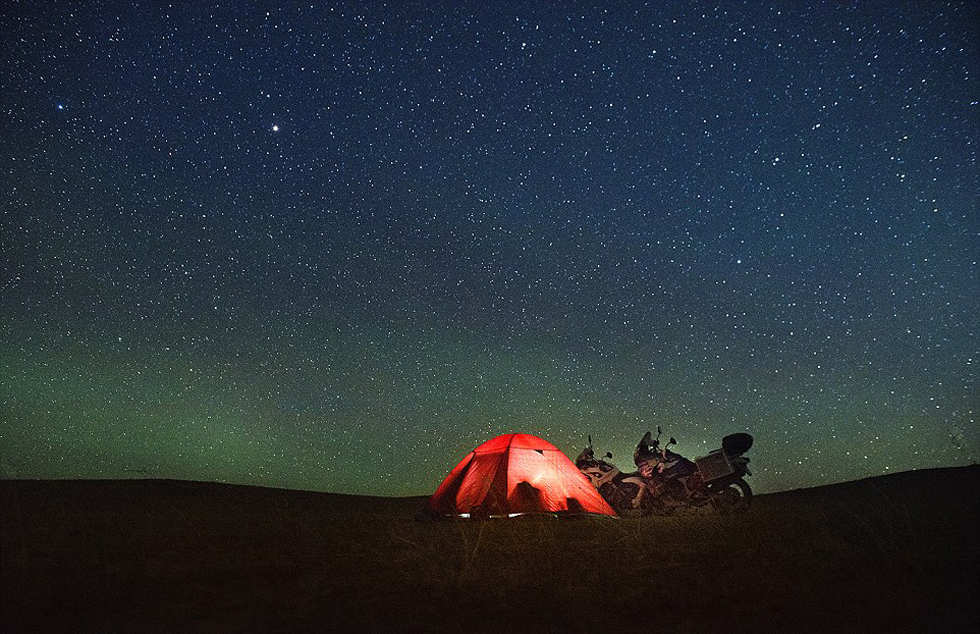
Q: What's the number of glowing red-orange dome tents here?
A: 1